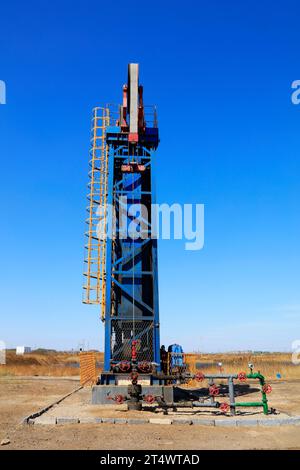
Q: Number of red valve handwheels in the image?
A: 10